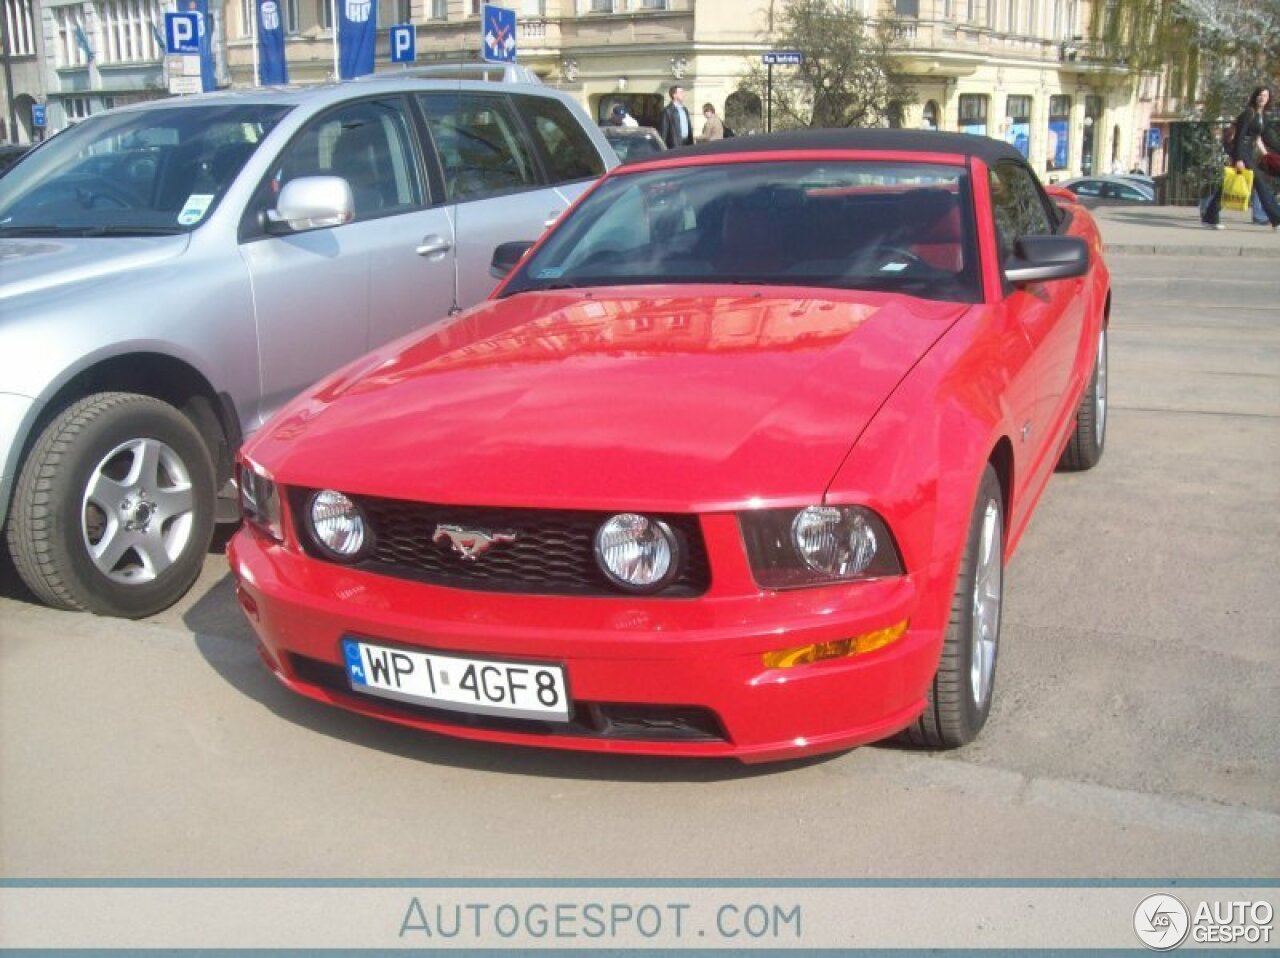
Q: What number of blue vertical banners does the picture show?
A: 3